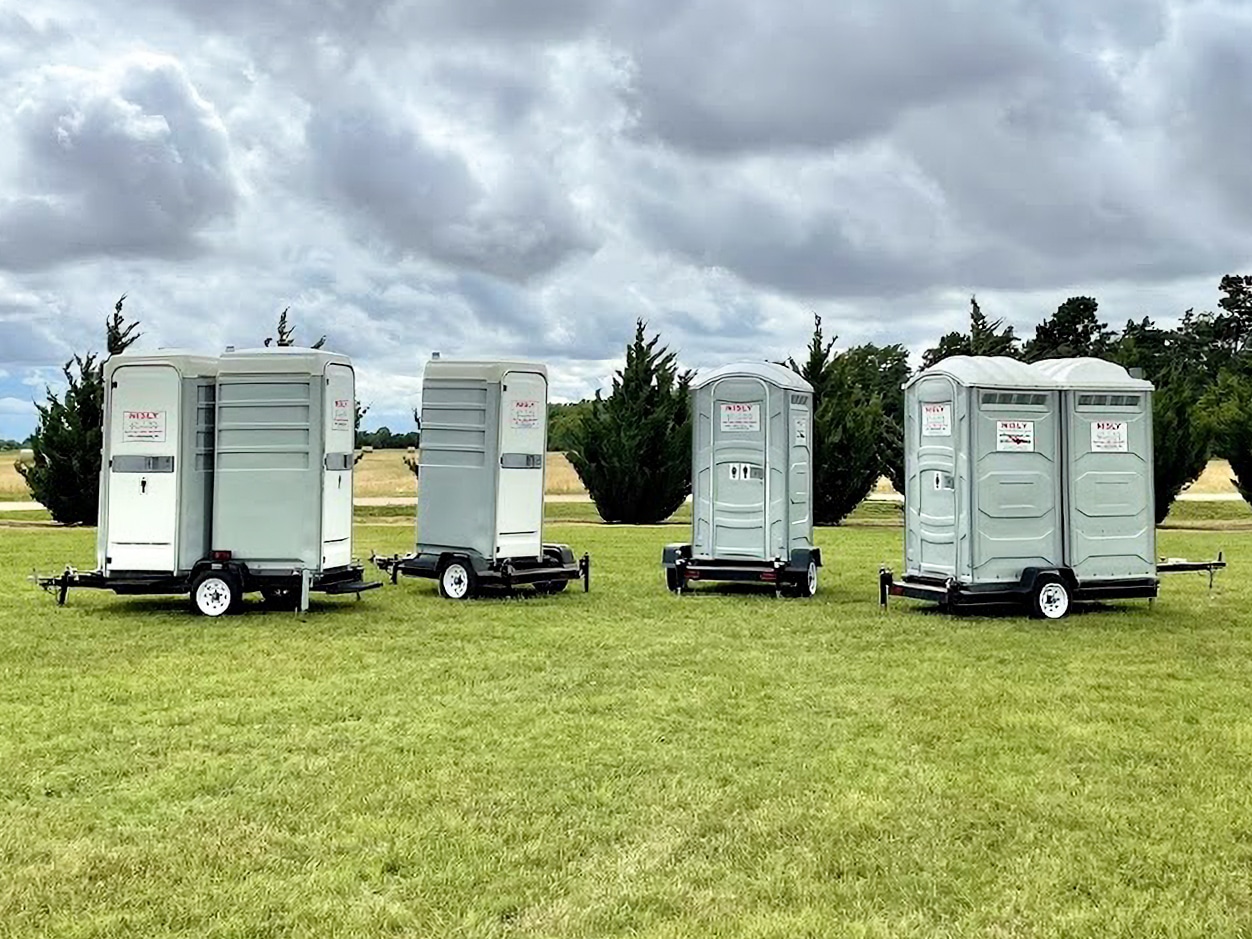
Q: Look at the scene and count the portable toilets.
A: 6